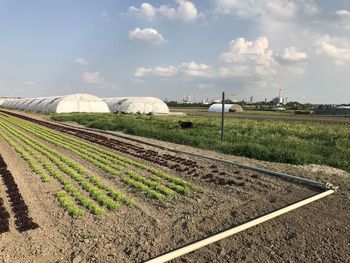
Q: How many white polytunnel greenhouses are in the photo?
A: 3